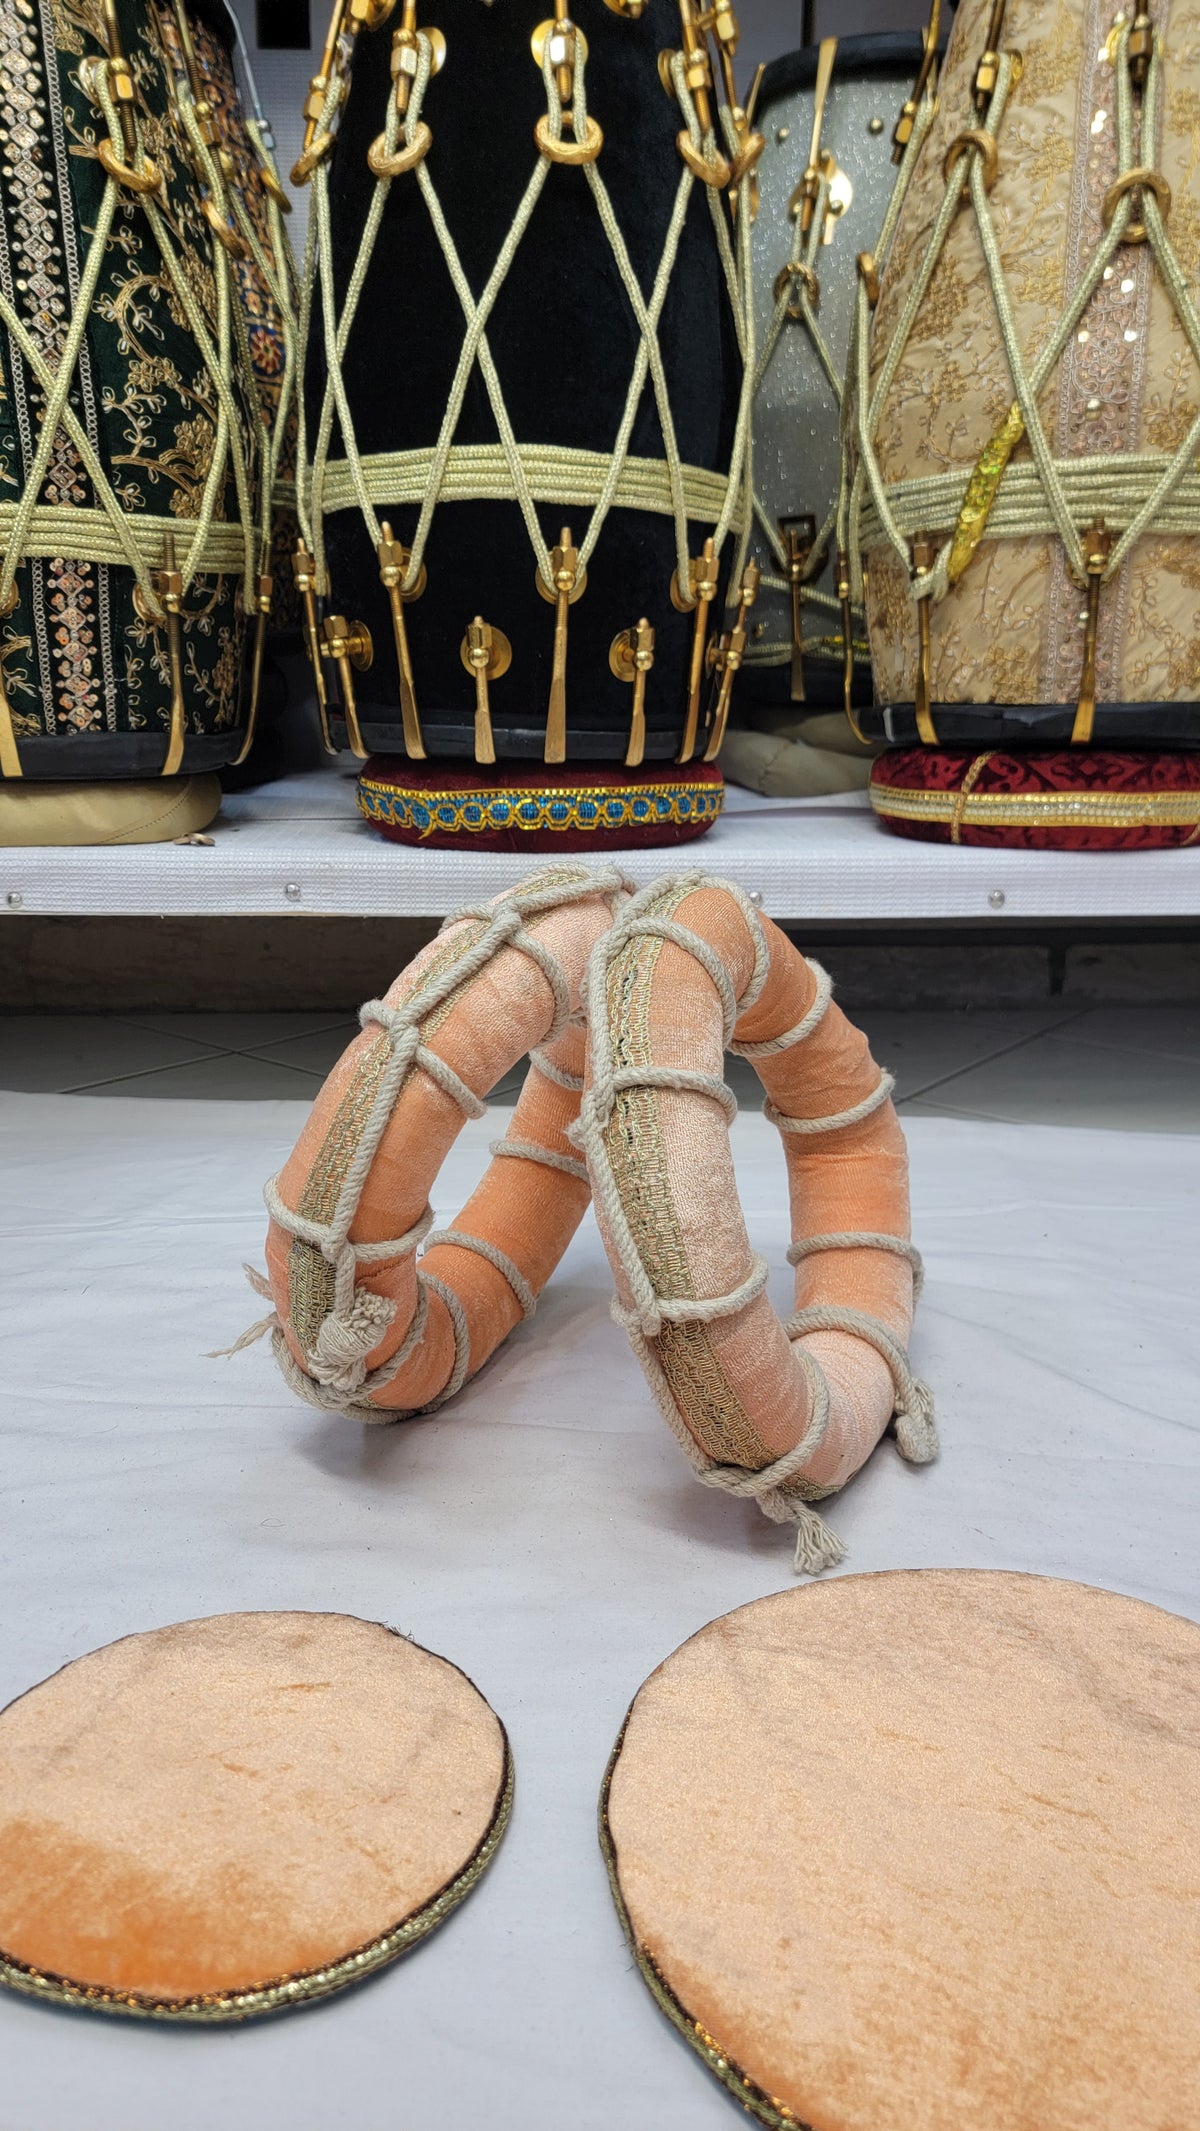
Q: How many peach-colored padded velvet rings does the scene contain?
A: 2